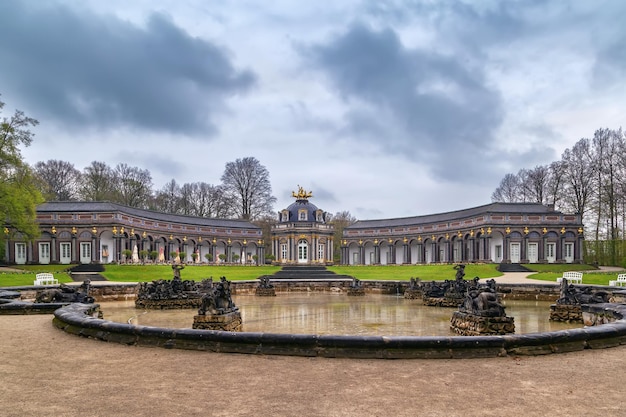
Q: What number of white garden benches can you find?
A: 3